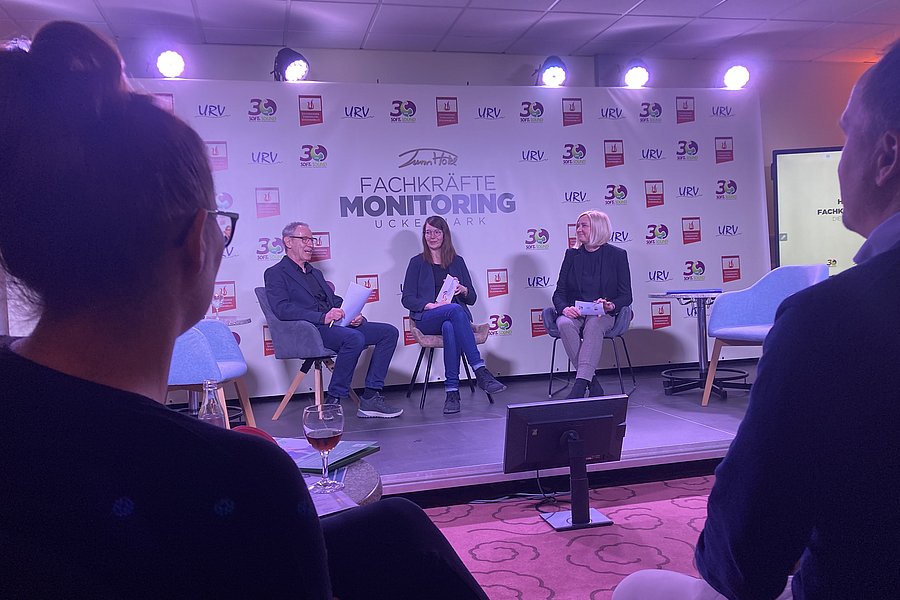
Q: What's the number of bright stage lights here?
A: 5